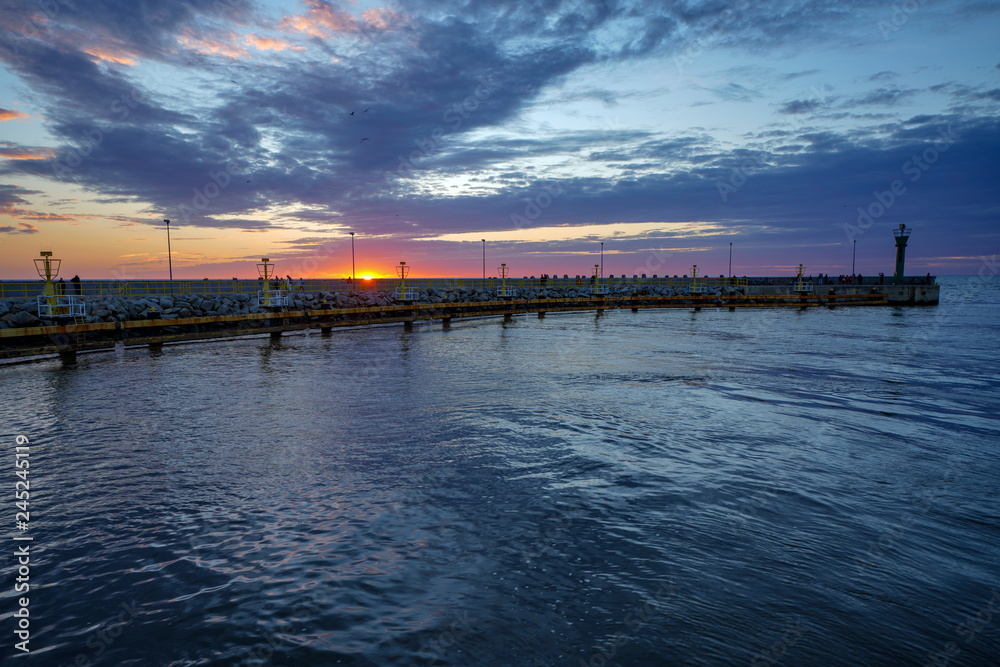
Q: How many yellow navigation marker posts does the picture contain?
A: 7